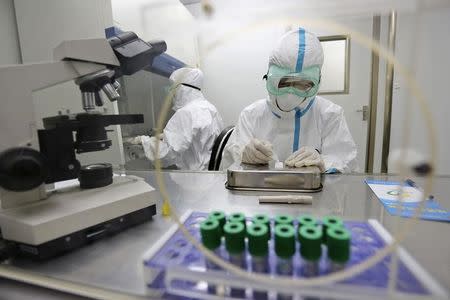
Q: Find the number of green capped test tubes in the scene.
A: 12